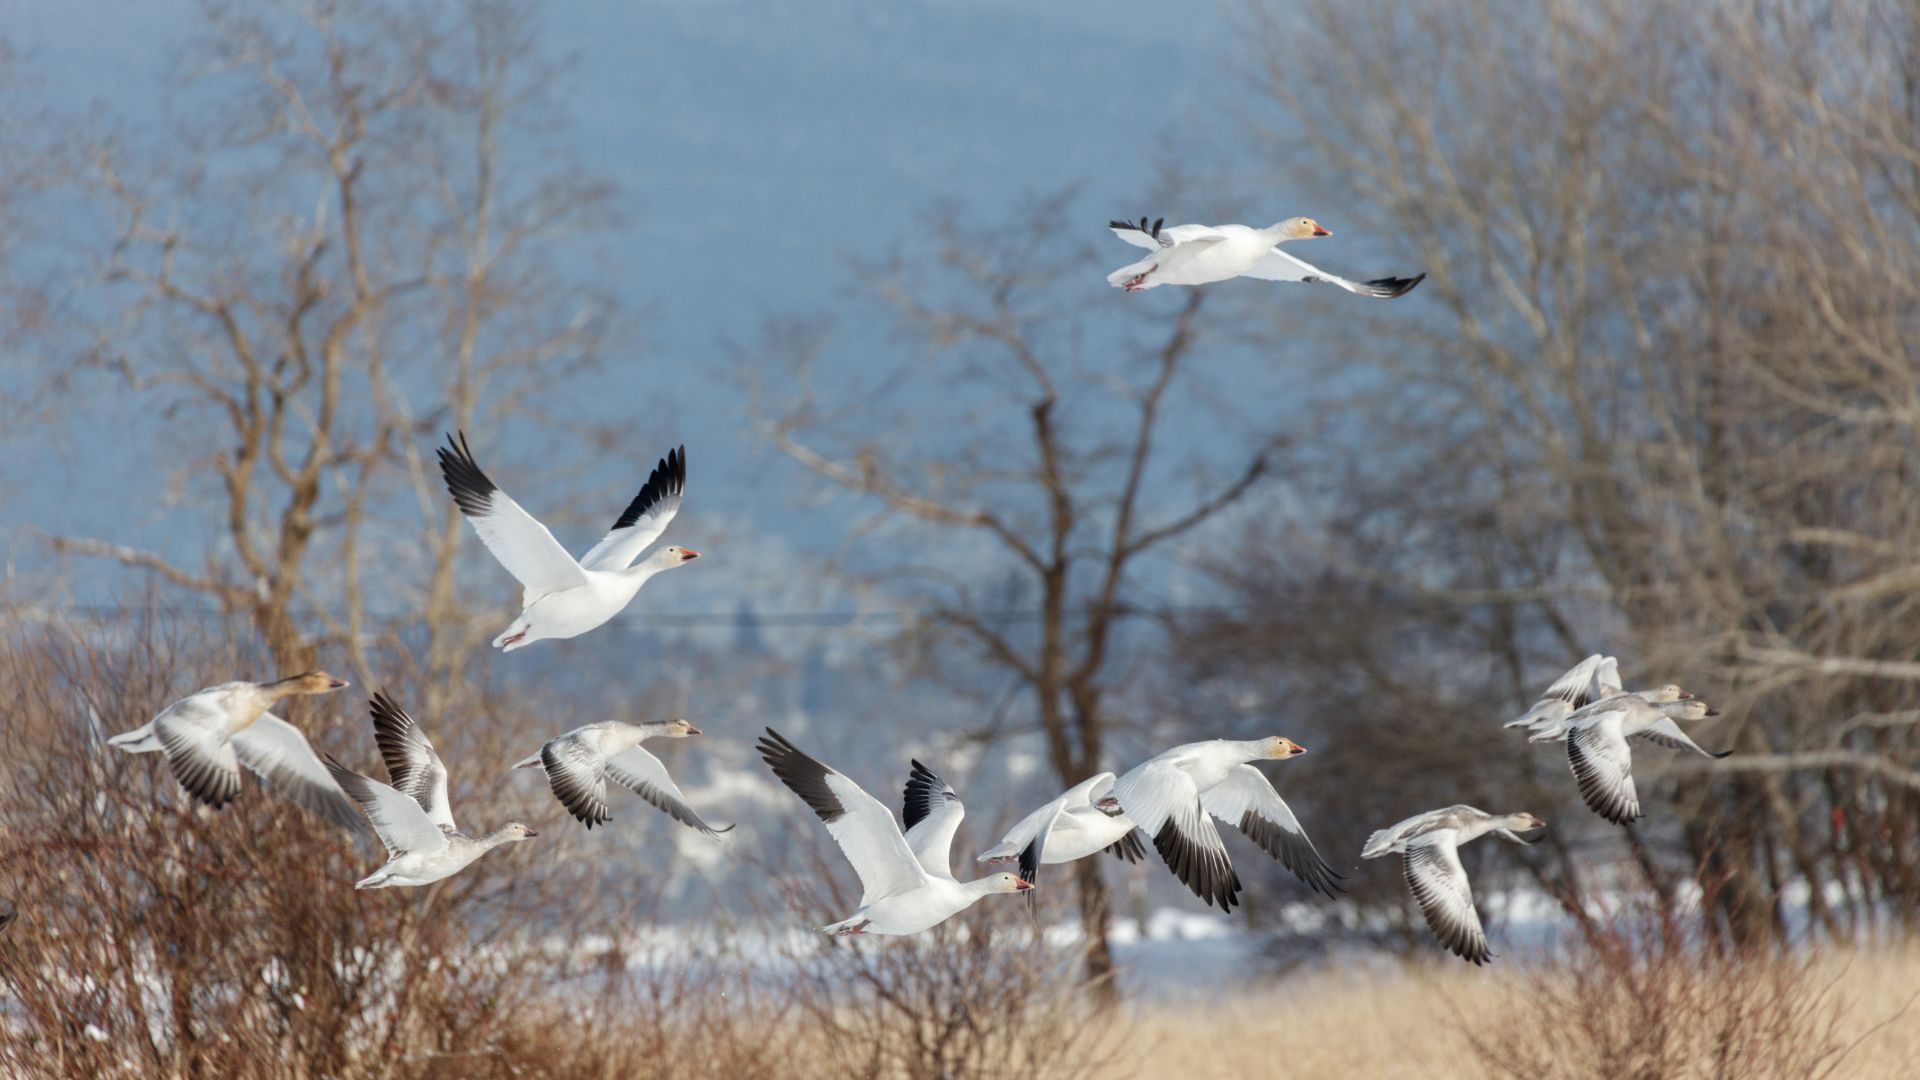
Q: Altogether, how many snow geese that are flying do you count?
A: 11